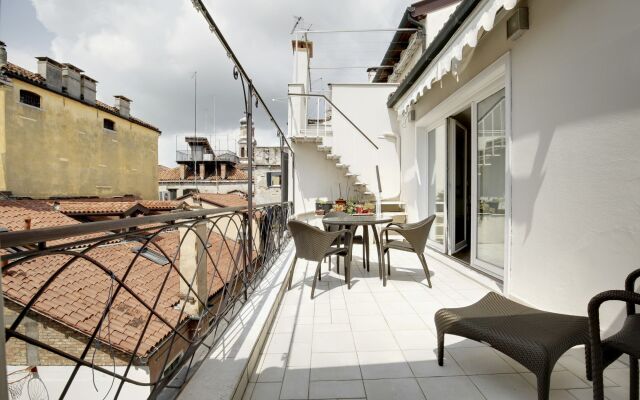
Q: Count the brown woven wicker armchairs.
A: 4